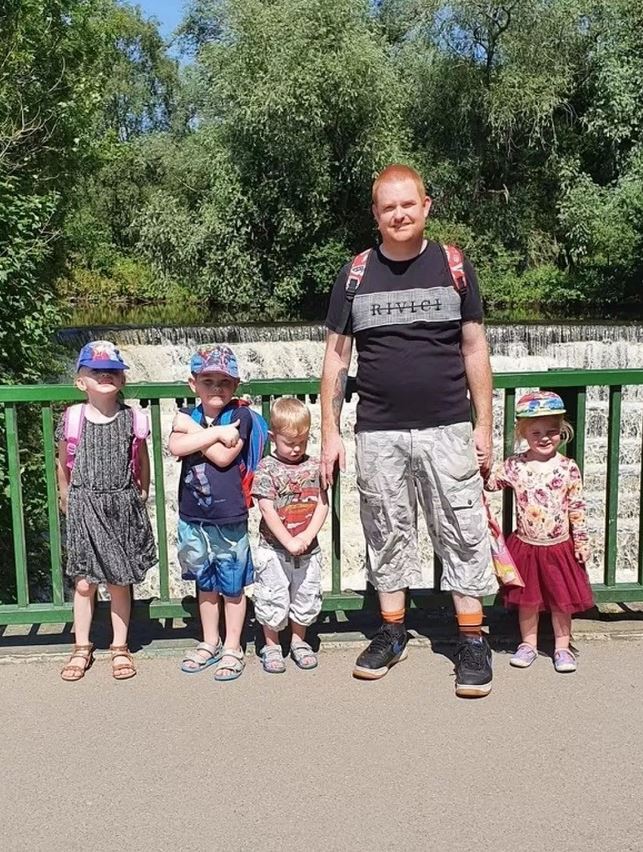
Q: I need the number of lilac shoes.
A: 2